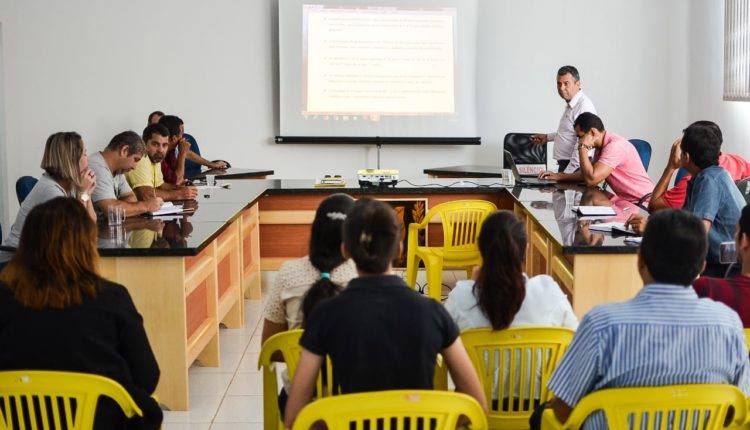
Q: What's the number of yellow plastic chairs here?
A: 7